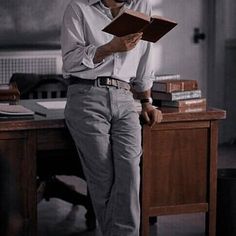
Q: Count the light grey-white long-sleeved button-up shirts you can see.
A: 1